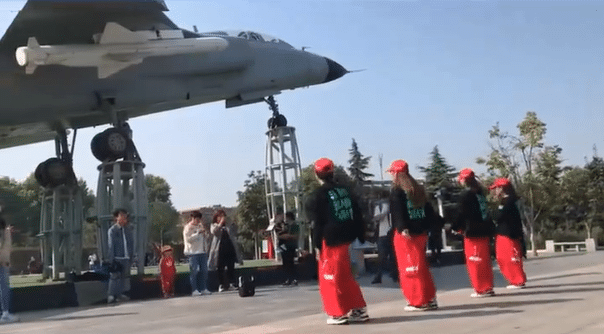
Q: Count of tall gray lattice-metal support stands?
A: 3